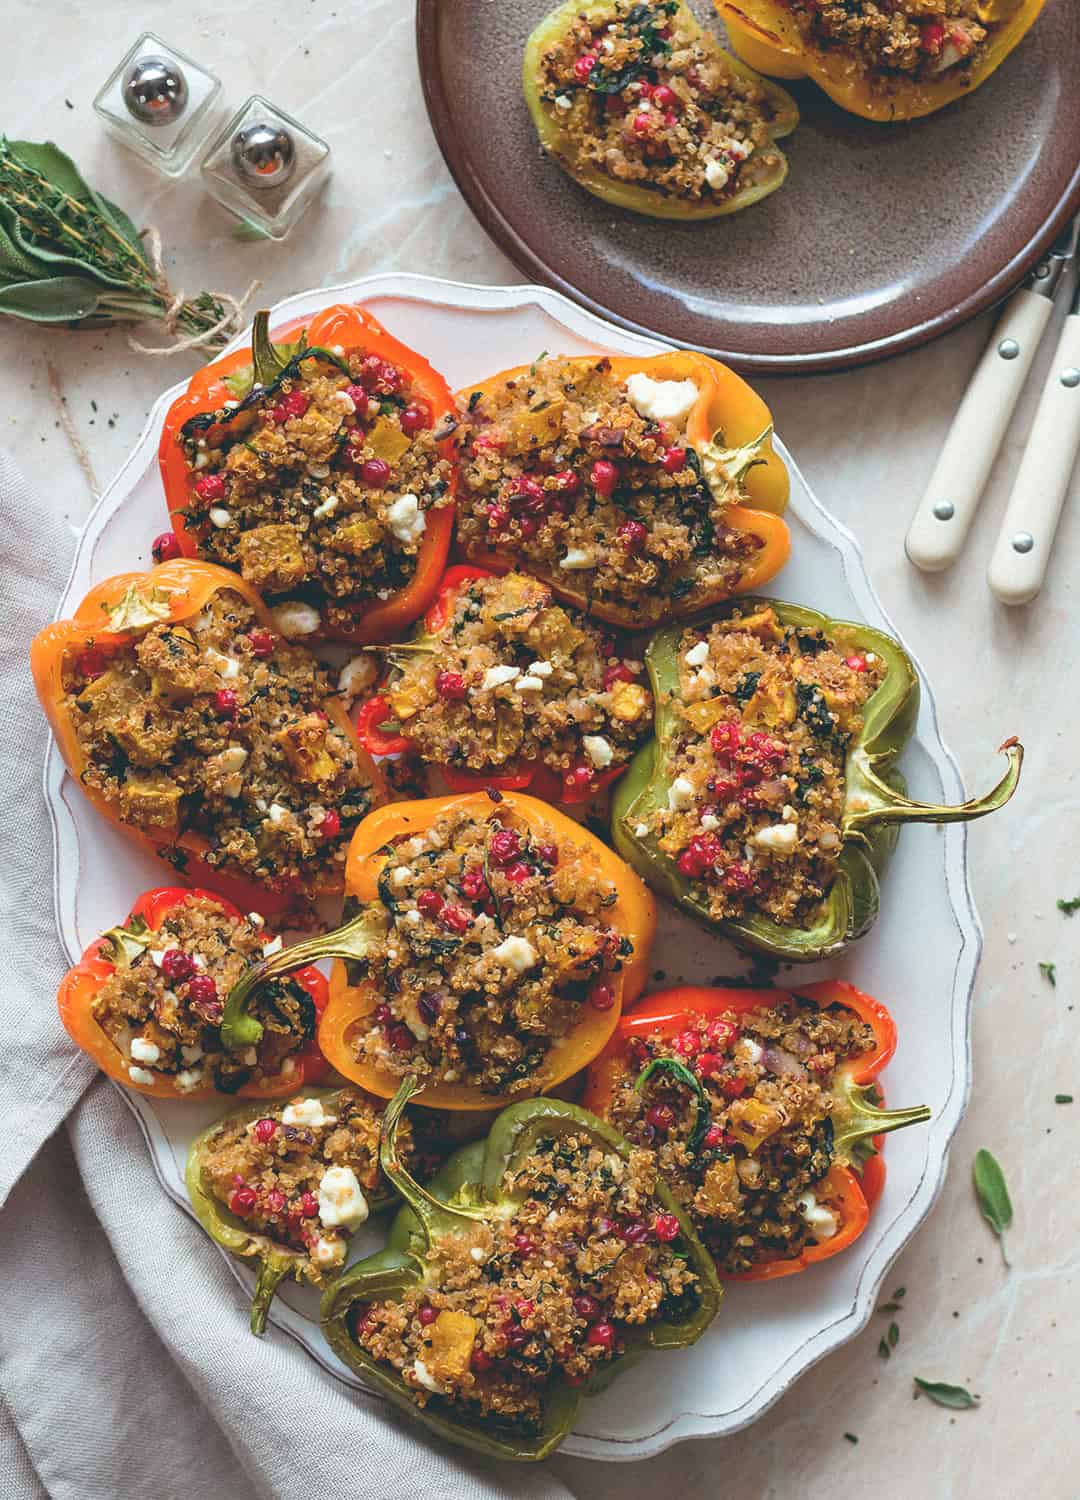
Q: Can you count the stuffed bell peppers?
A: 12